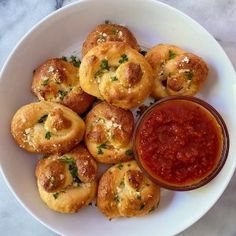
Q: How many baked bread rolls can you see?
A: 8